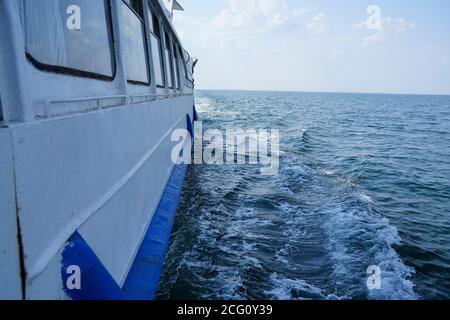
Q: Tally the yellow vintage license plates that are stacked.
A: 0